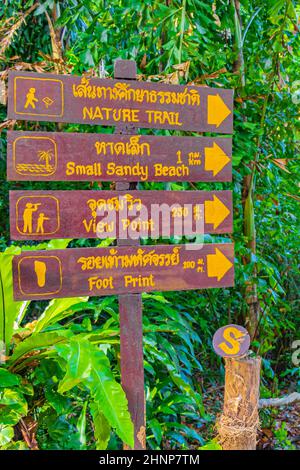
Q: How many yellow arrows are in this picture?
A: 4